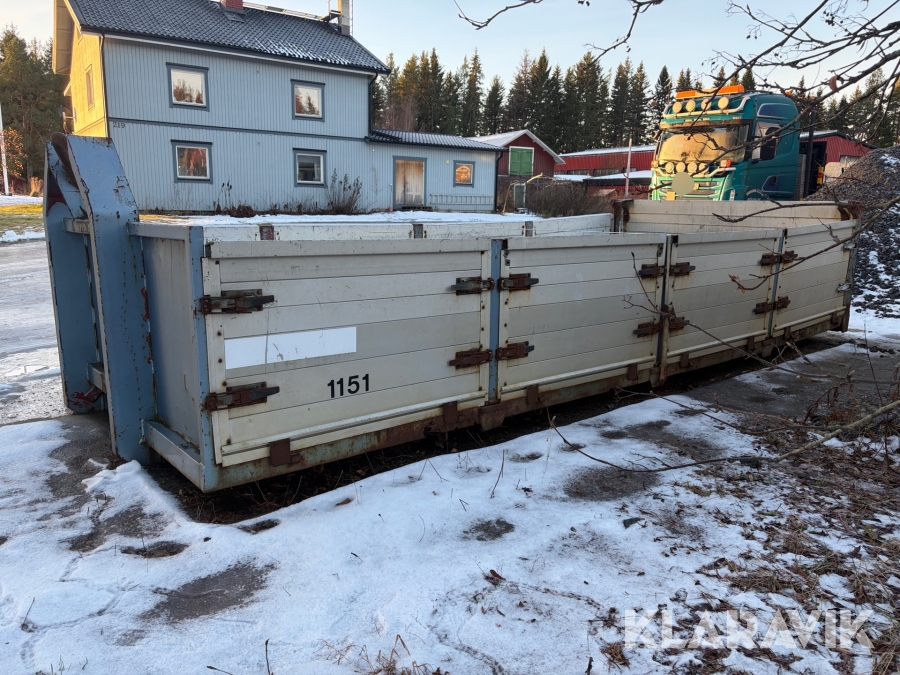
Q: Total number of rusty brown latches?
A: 14